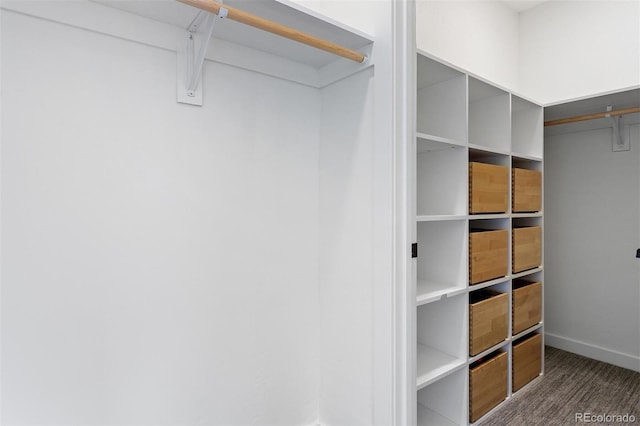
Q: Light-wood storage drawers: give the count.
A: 8